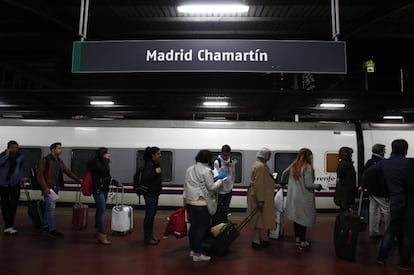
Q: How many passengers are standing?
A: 11